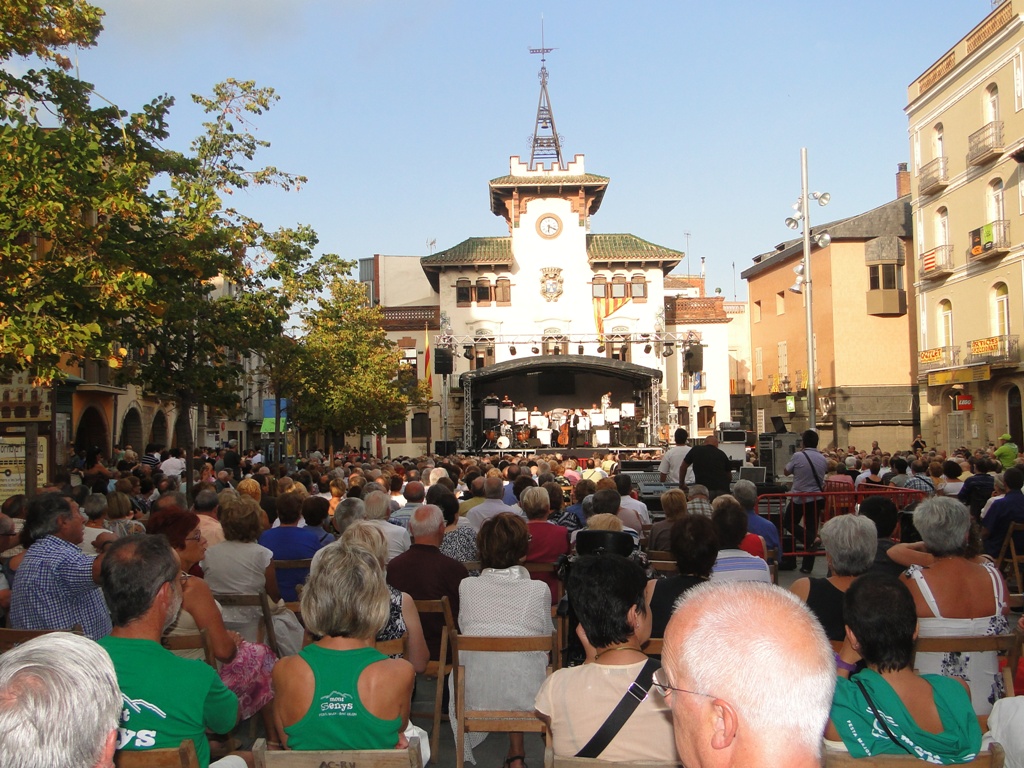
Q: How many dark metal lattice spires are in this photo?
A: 1